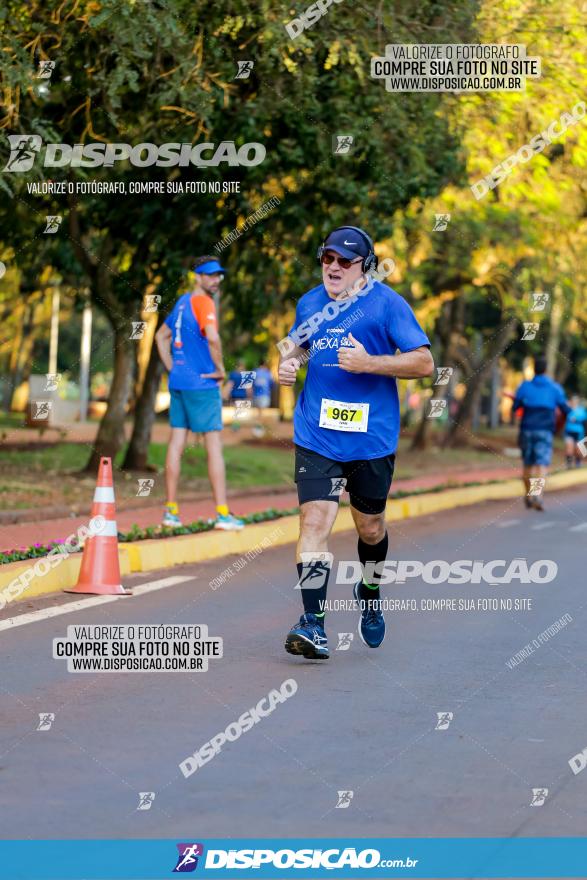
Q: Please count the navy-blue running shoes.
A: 2